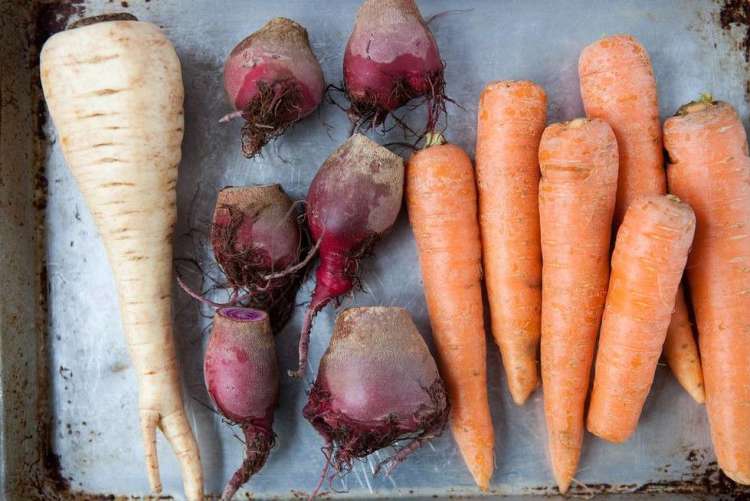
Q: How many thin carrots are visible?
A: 6